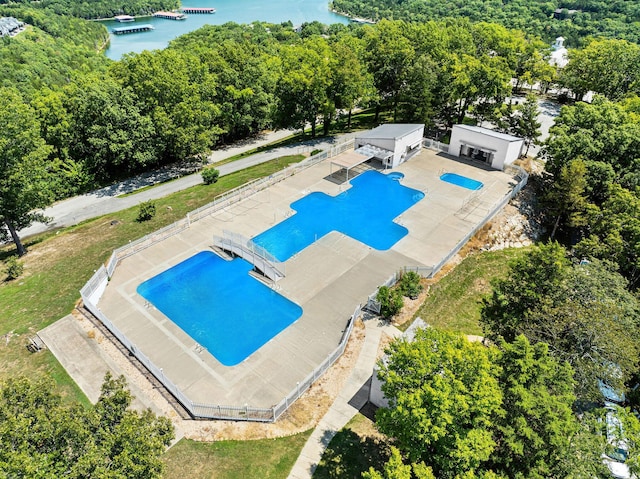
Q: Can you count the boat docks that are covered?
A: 4